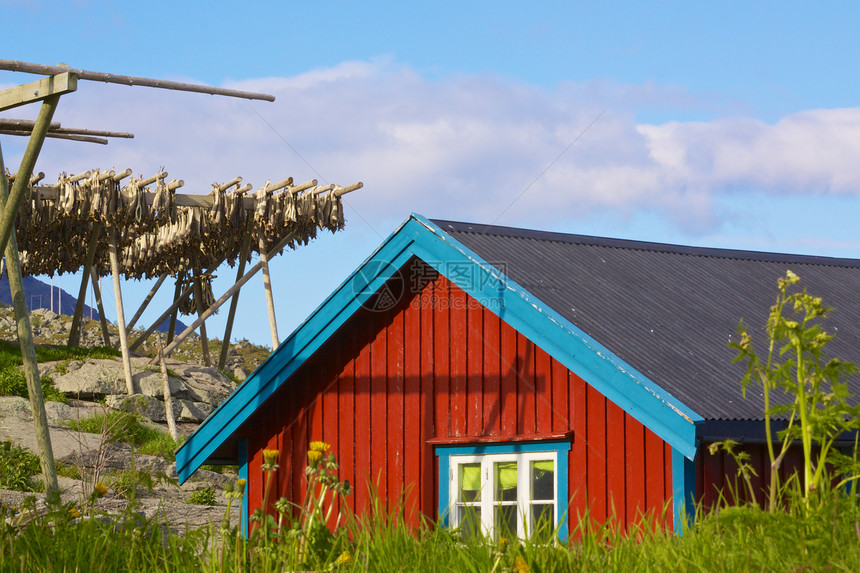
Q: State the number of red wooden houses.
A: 1